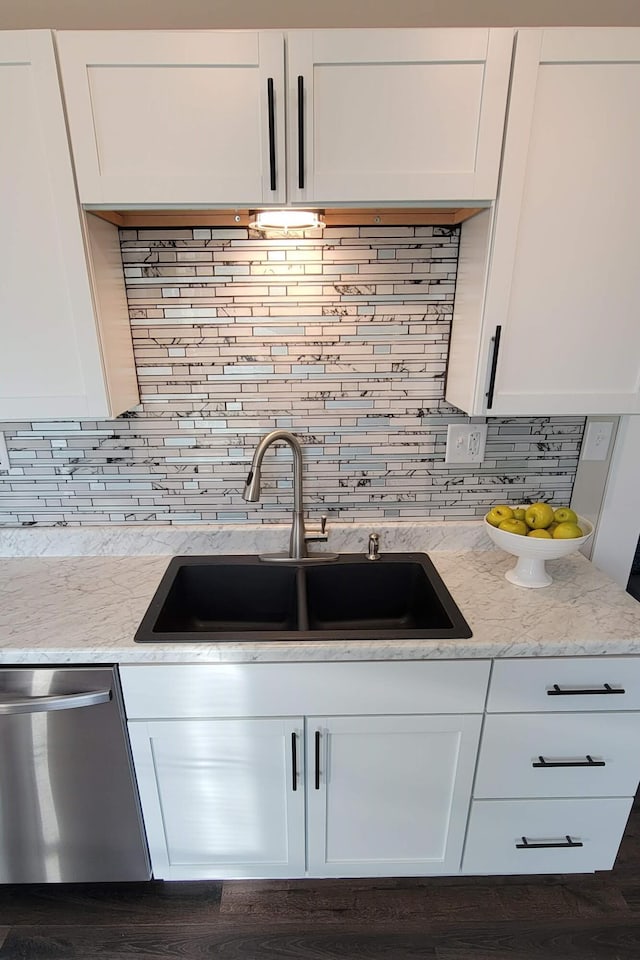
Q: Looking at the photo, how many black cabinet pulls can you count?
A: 8